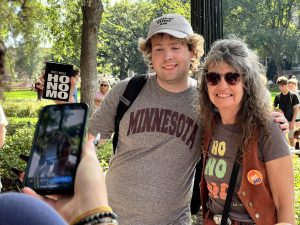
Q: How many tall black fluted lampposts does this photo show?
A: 1